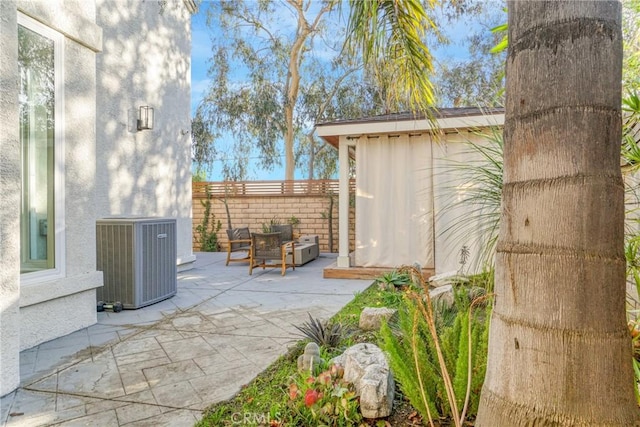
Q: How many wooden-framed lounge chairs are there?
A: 3